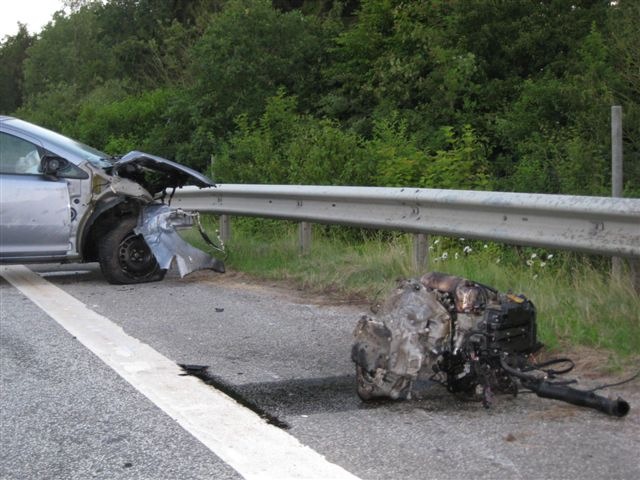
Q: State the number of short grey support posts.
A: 3